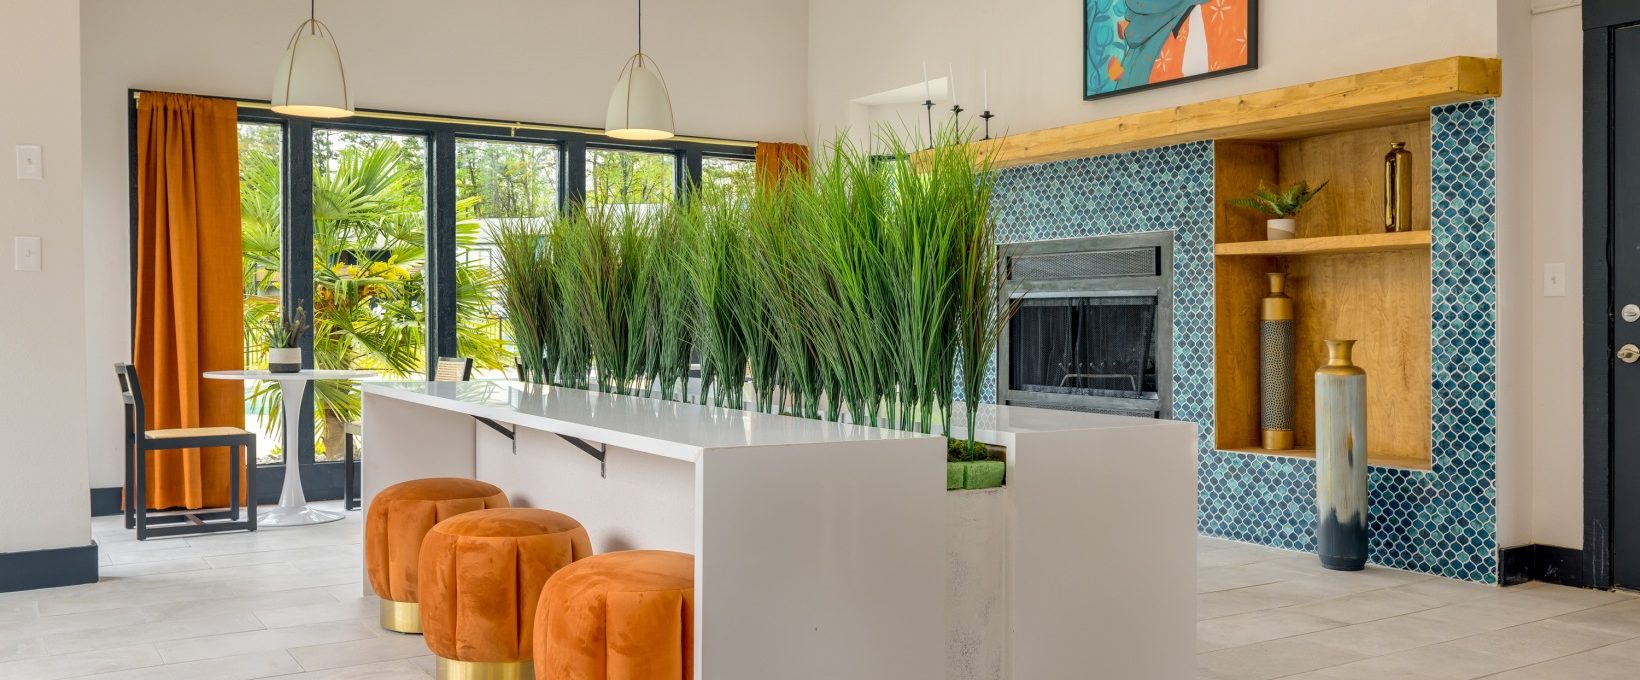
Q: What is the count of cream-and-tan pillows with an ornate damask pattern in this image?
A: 0